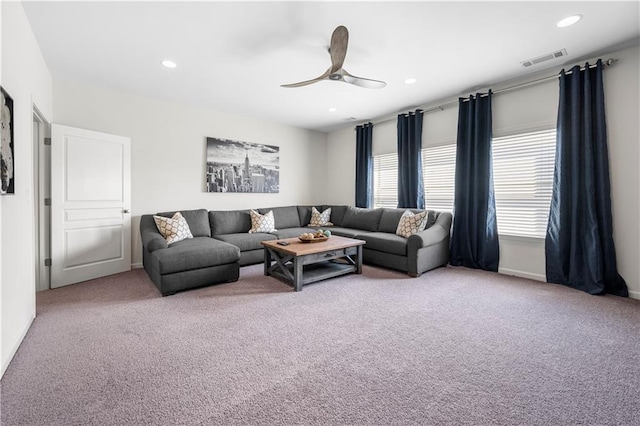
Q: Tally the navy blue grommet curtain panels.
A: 4